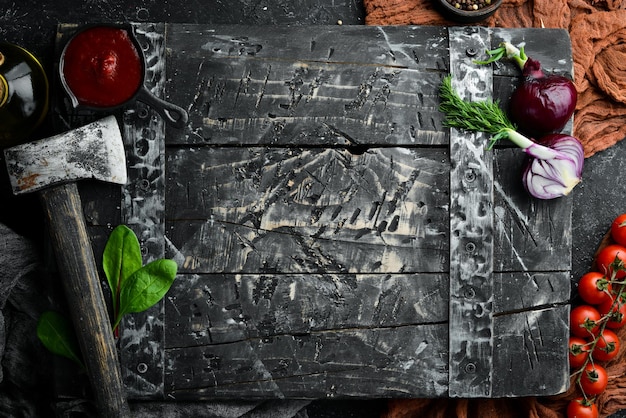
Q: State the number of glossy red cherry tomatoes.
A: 9